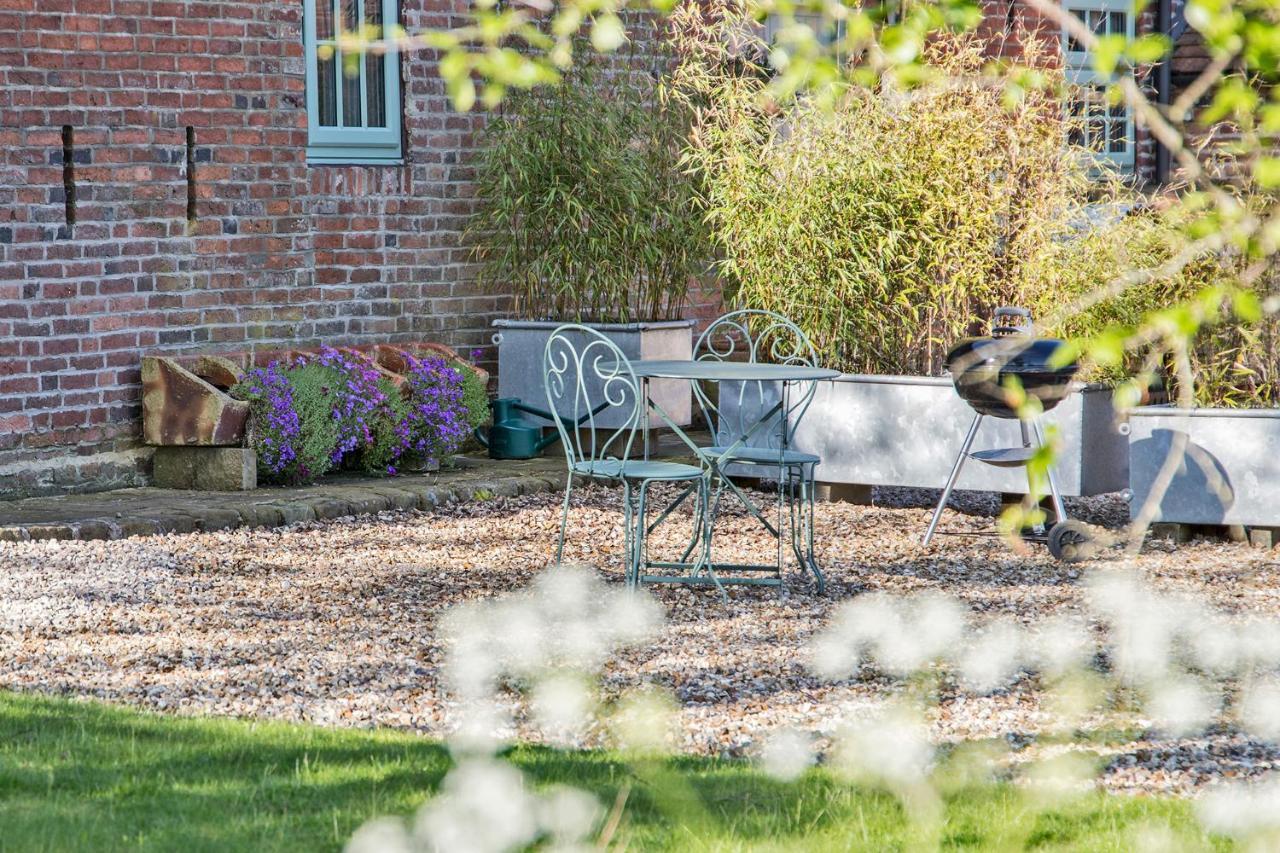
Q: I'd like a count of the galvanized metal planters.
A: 3